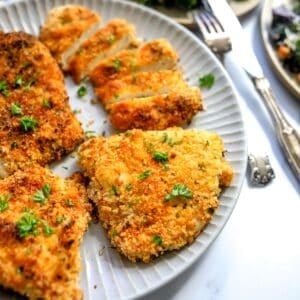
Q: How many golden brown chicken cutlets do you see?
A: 4